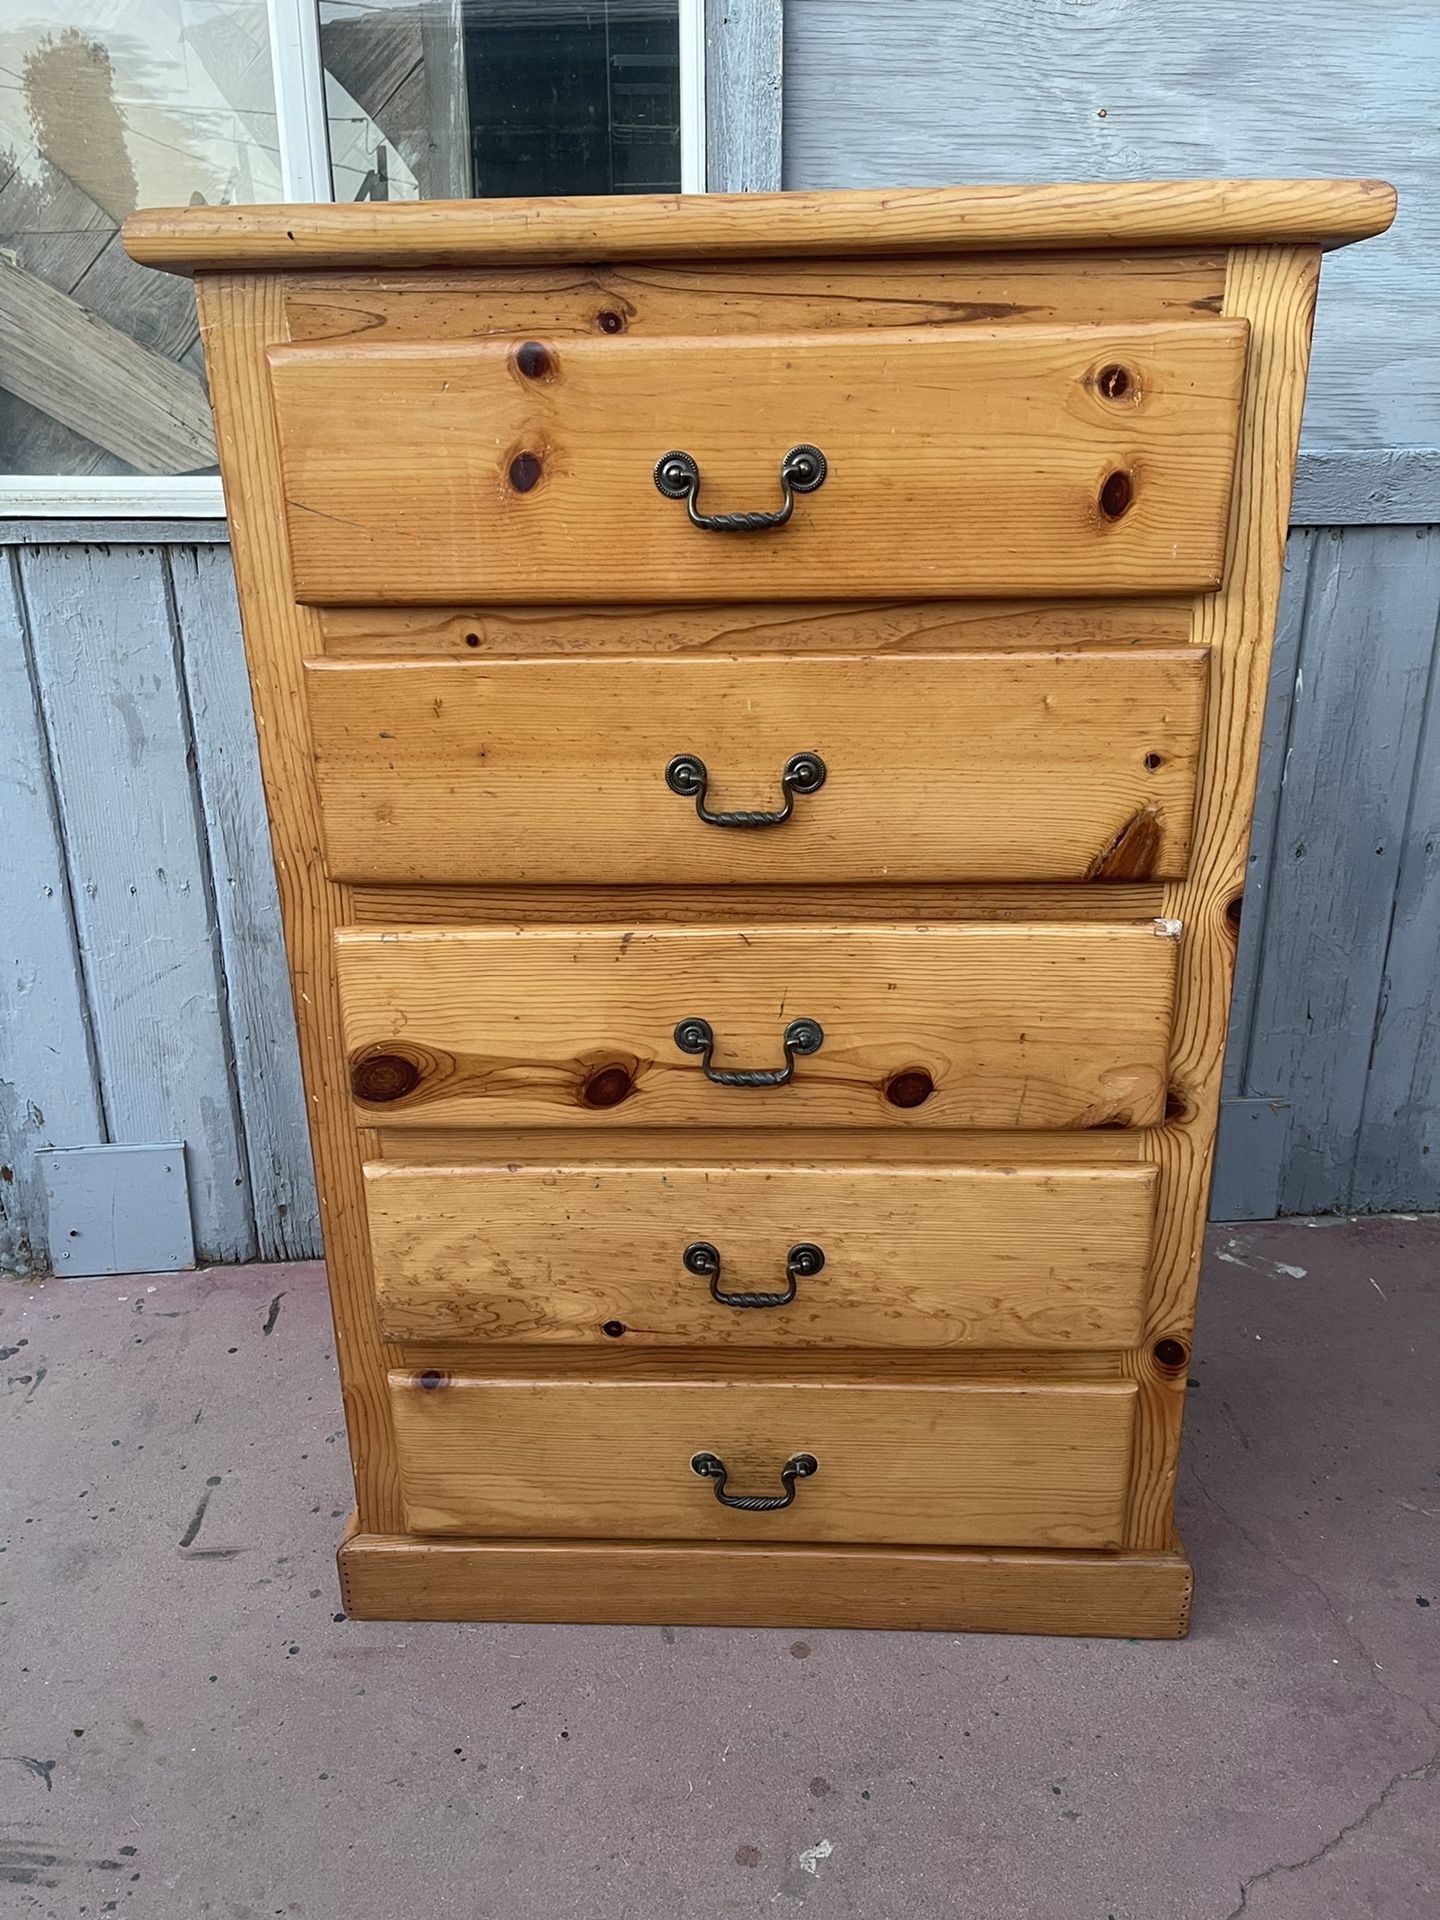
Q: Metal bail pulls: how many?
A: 5